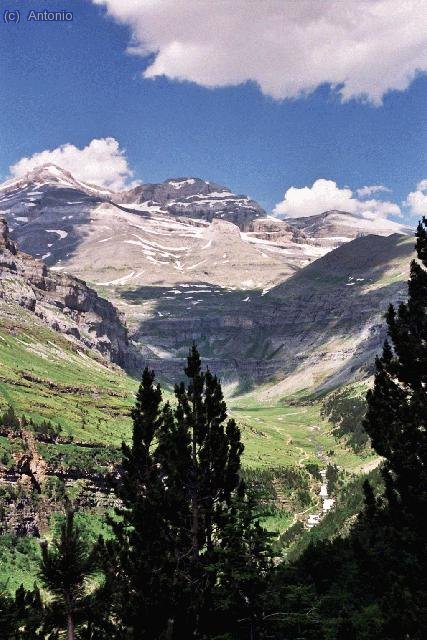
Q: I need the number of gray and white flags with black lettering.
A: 0